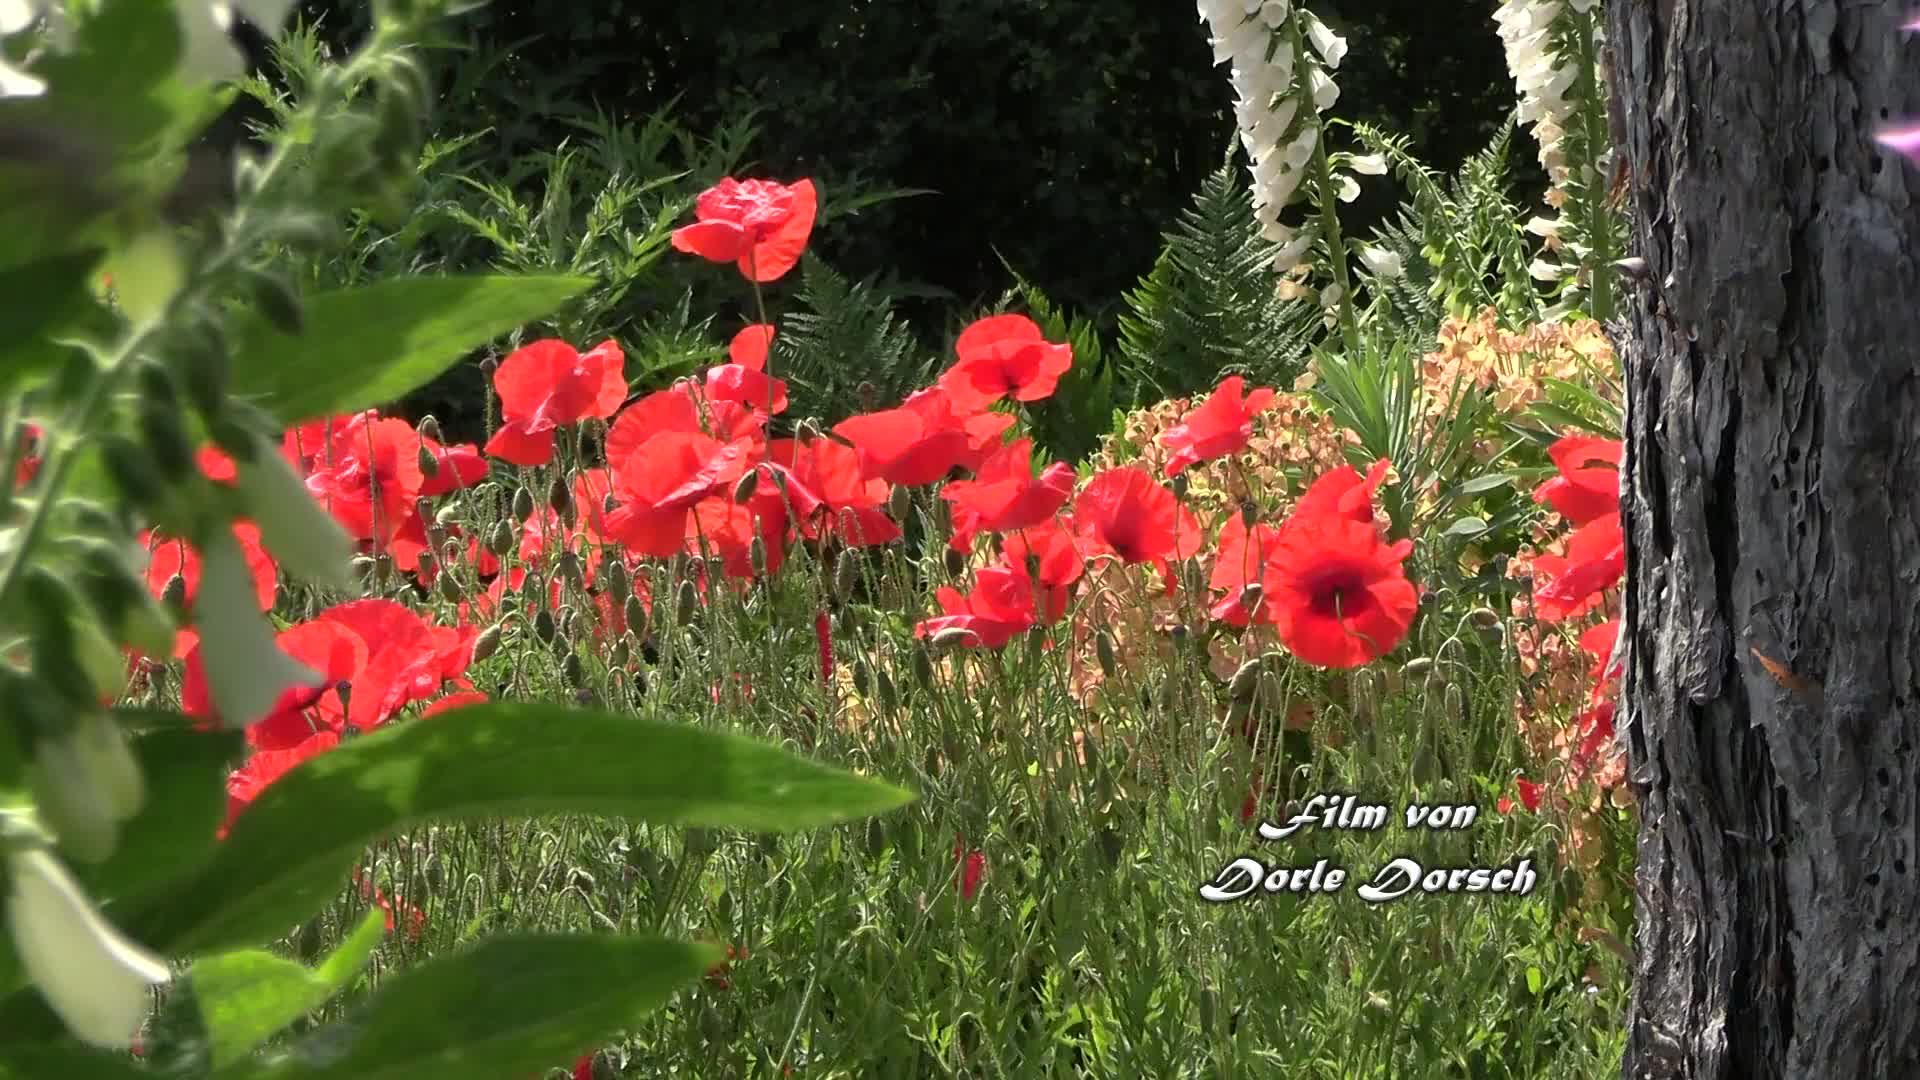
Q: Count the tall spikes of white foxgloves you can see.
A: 2